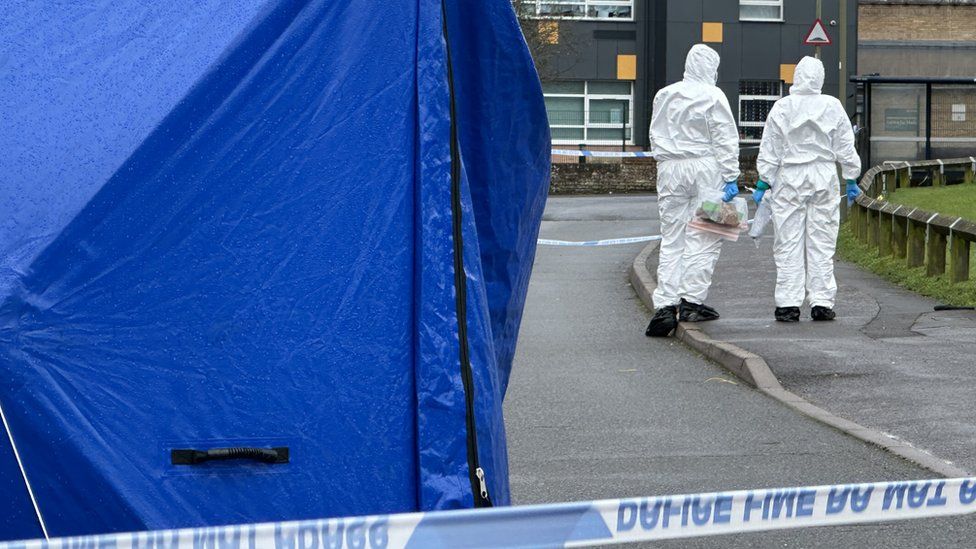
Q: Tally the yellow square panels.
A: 4